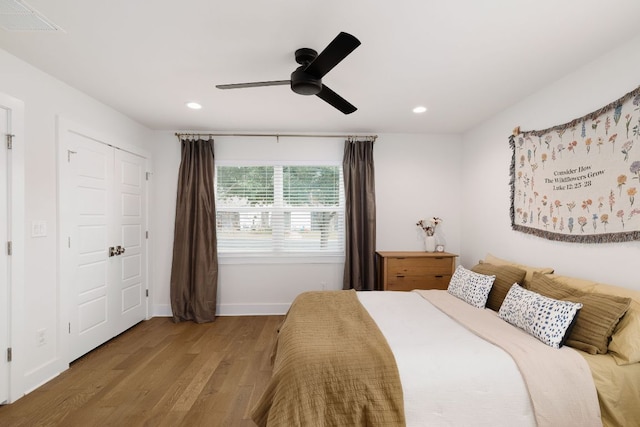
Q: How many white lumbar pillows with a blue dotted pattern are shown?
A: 2